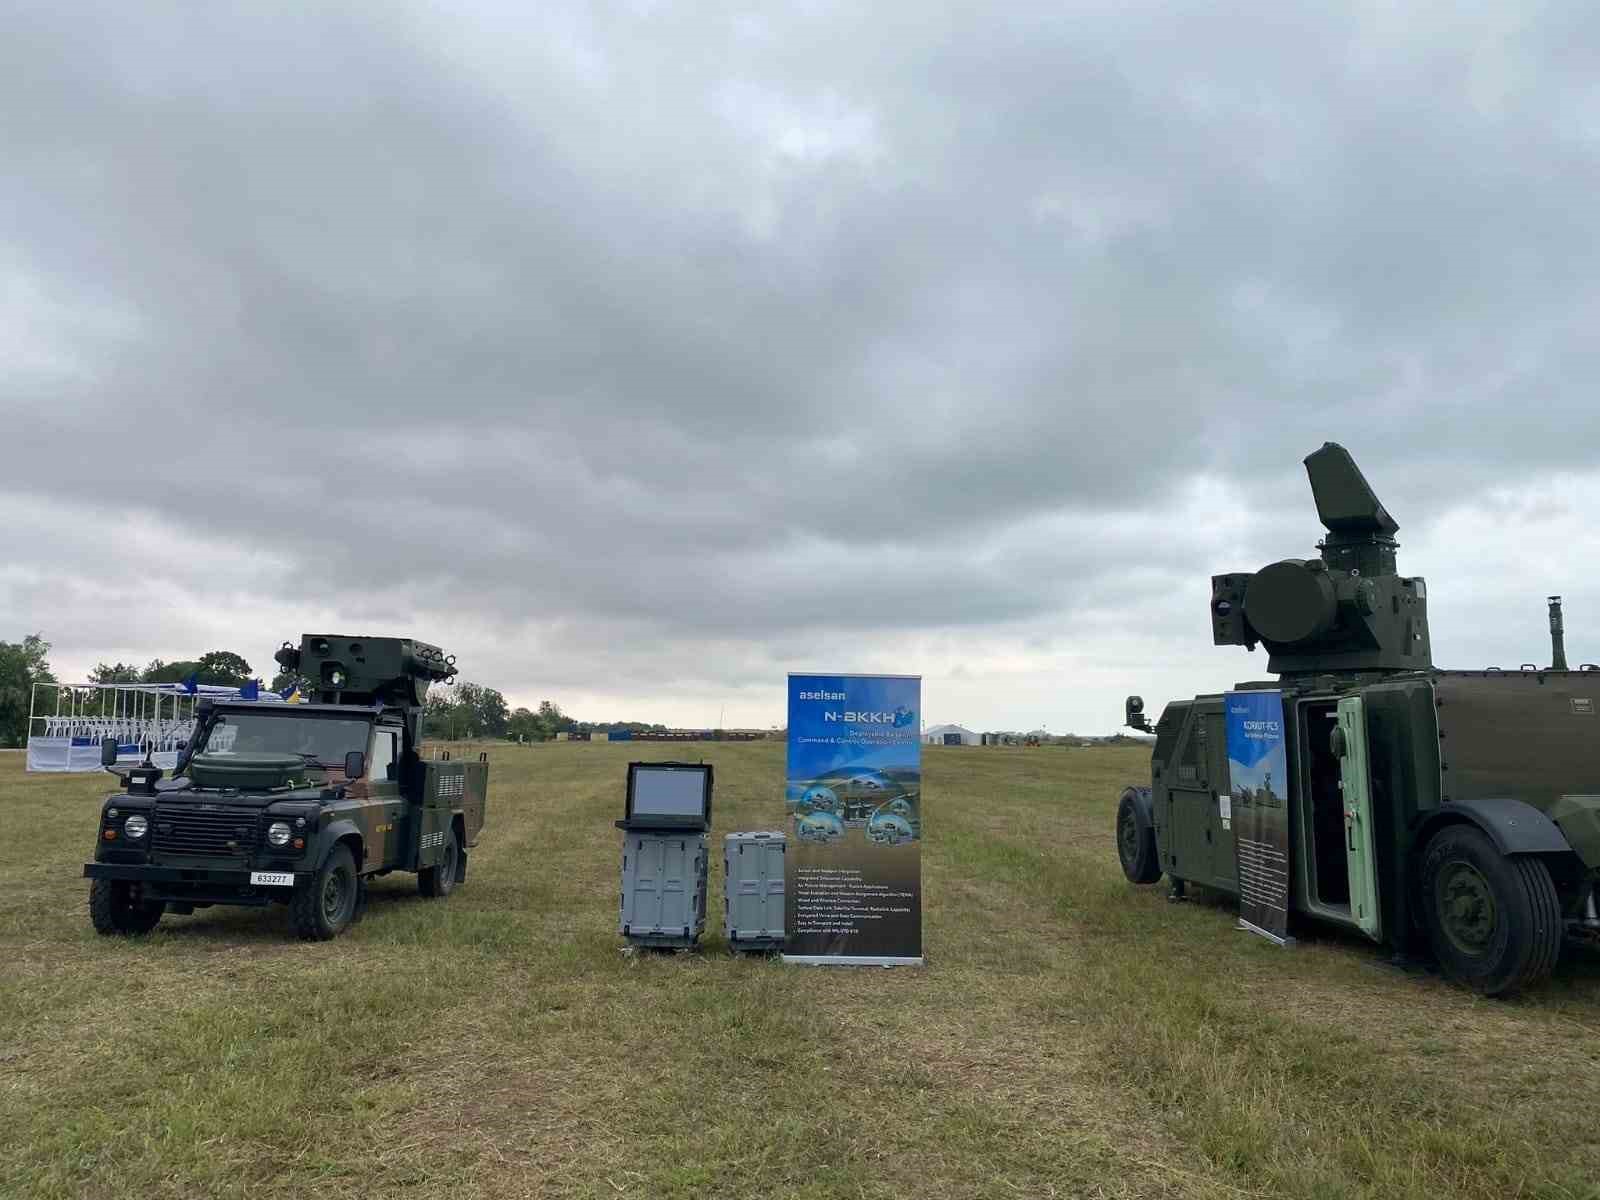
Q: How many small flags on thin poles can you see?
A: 3